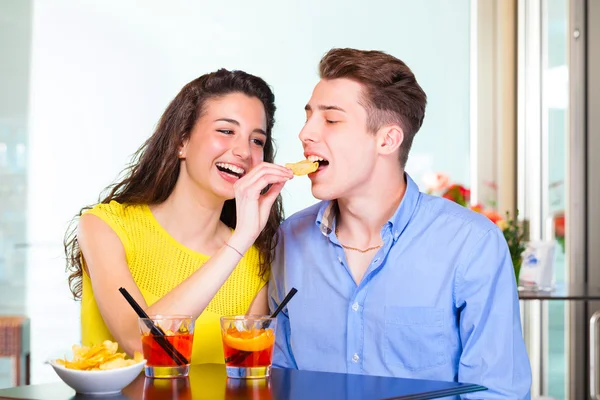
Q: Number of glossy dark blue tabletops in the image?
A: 1